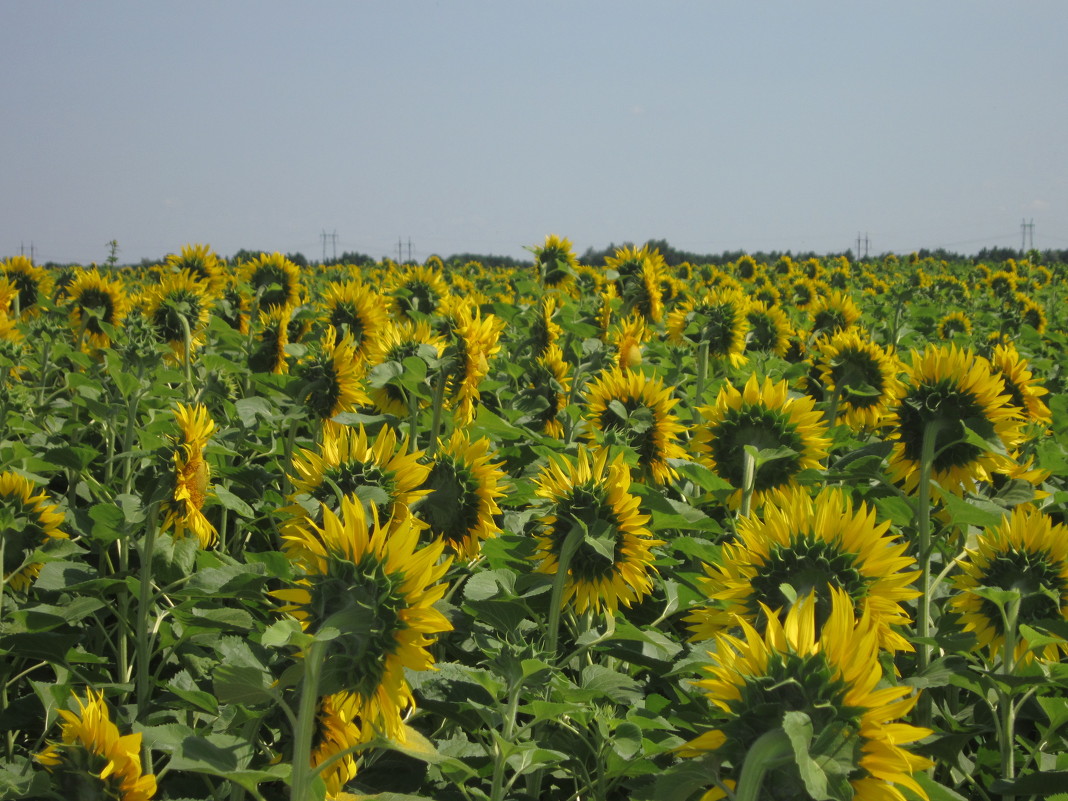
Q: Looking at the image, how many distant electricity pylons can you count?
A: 5